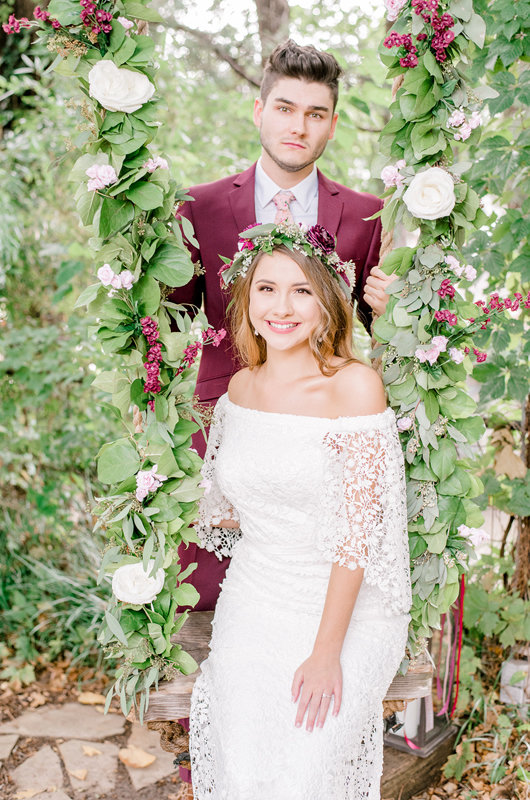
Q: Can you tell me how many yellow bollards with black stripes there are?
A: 0